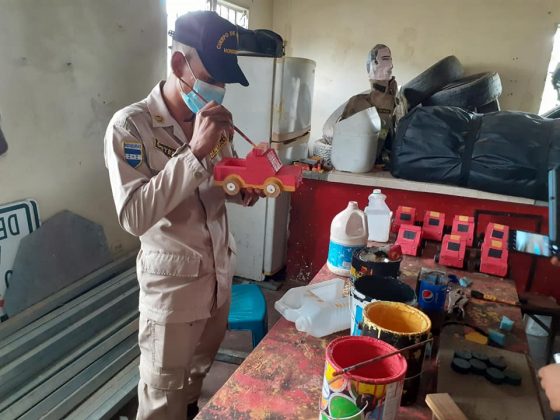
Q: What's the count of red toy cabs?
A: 8